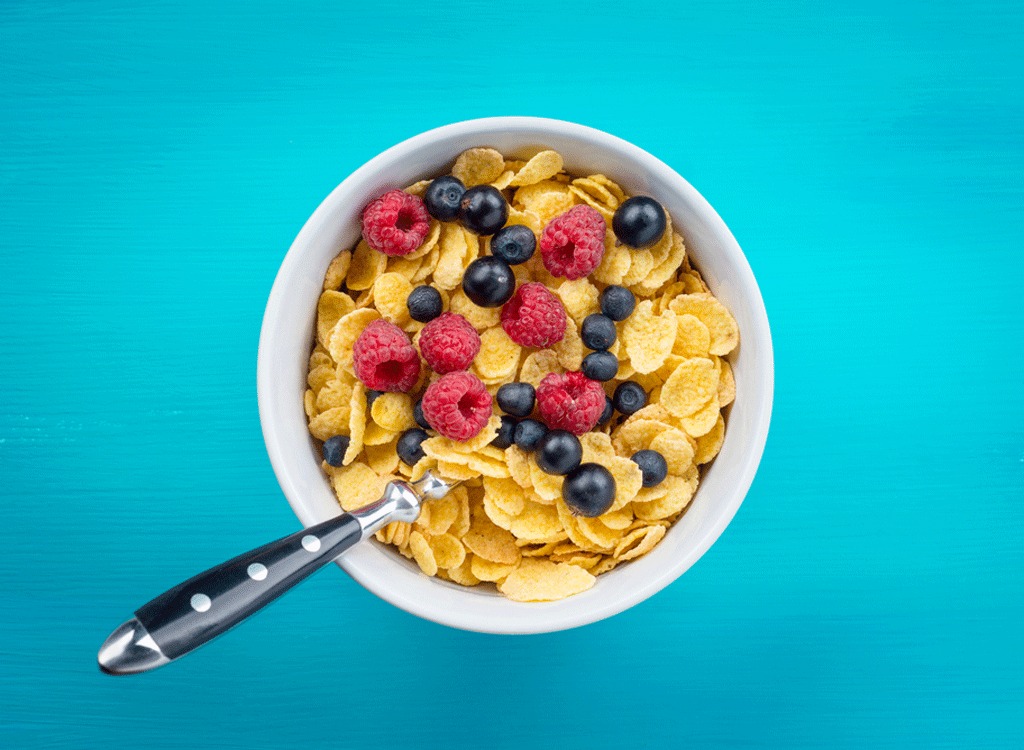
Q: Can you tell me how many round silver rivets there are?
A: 3